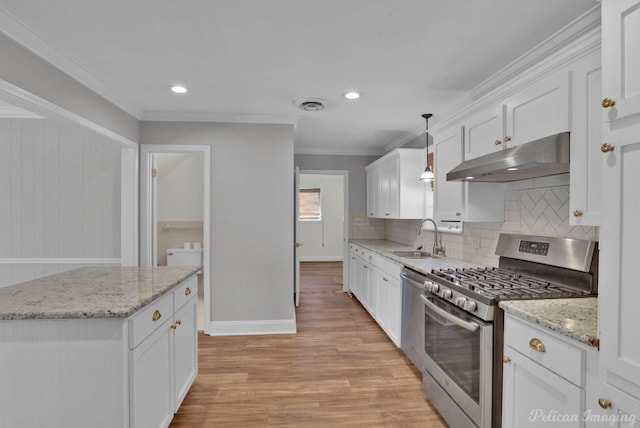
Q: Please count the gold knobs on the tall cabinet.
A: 3